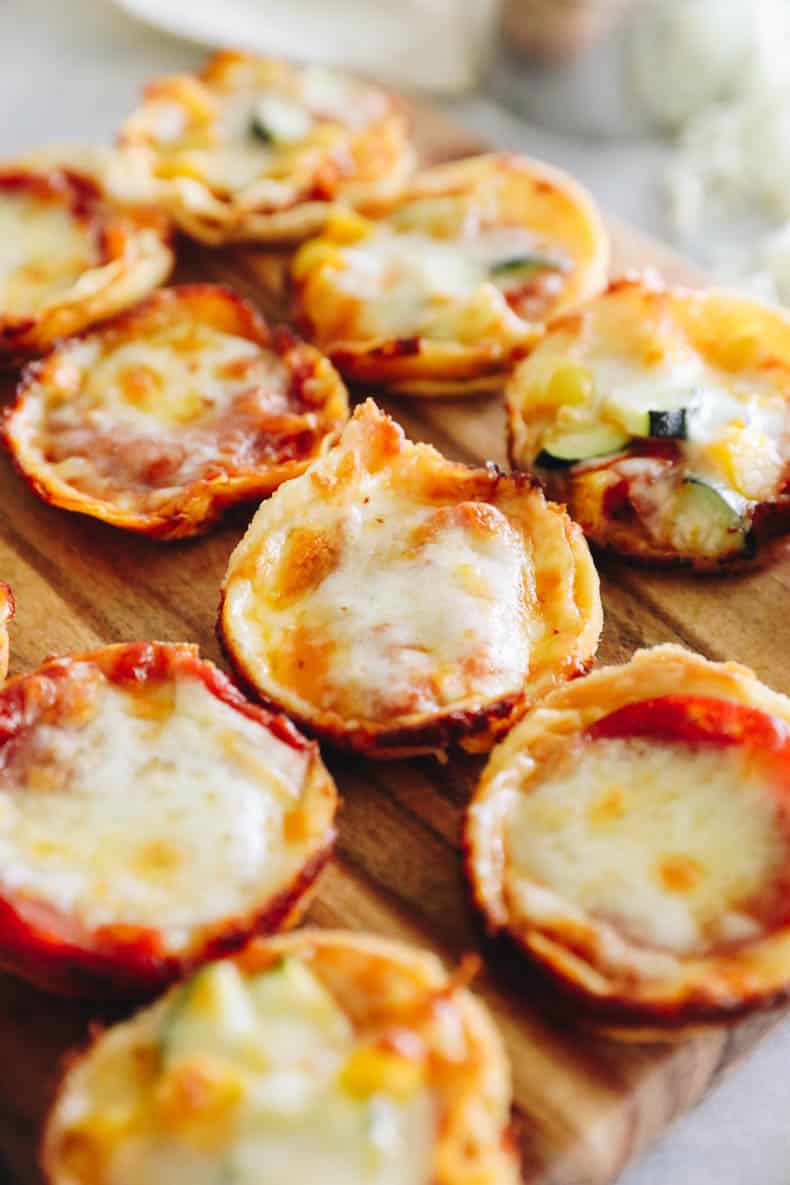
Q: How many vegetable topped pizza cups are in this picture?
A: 4